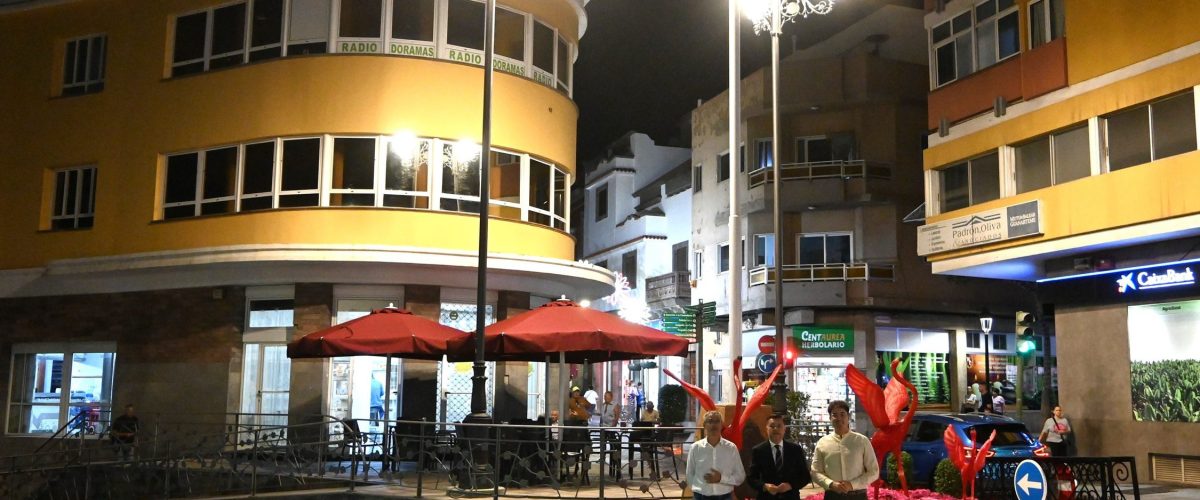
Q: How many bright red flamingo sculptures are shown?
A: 3